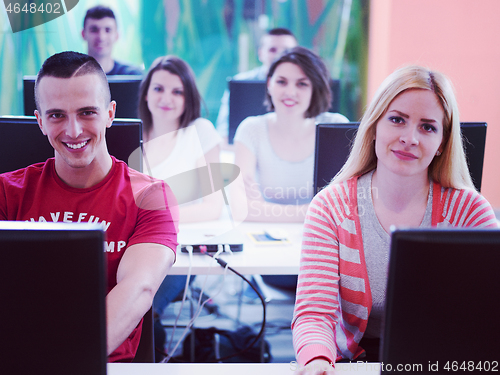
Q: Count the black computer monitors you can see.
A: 6